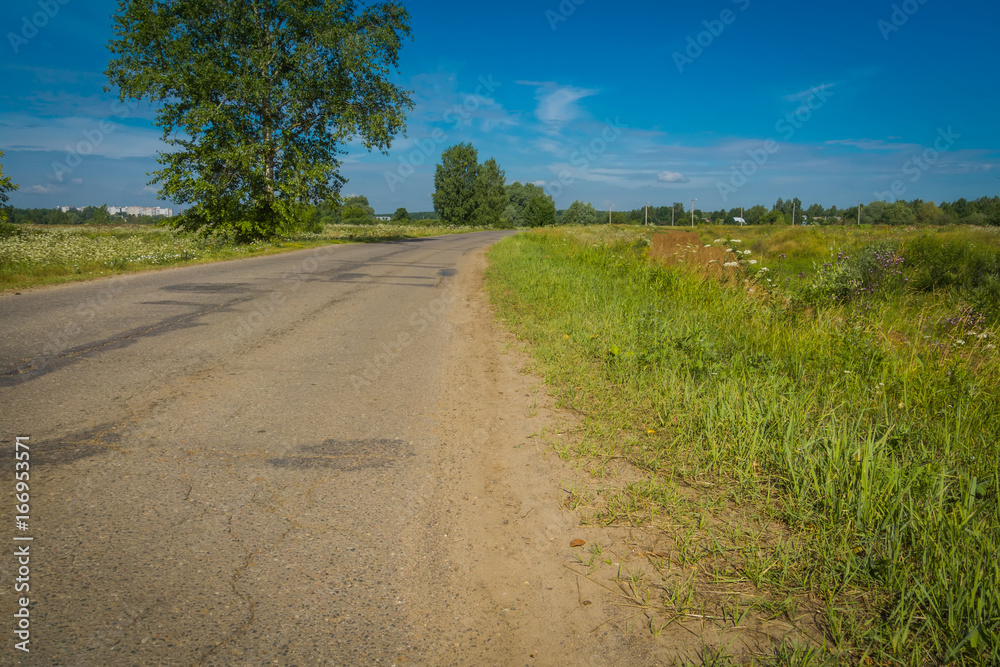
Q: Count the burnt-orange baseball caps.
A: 0